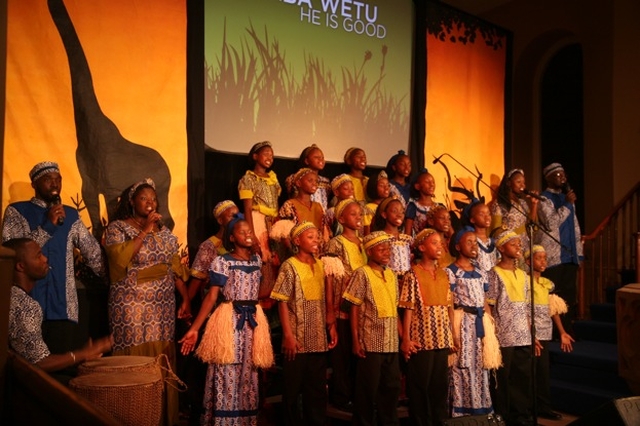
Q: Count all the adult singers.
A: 4